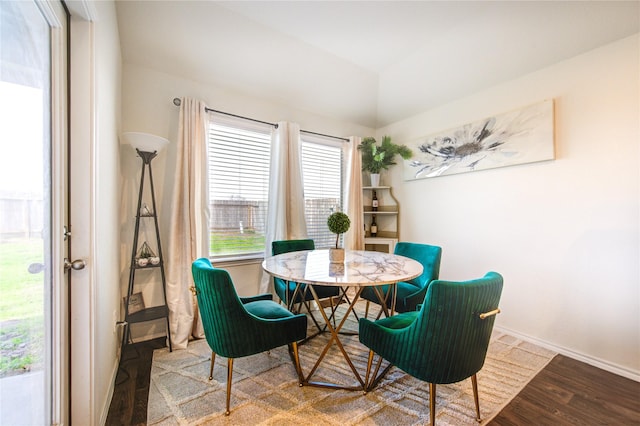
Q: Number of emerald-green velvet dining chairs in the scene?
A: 4